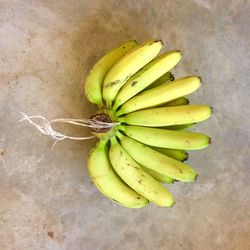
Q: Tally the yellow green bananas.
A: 14